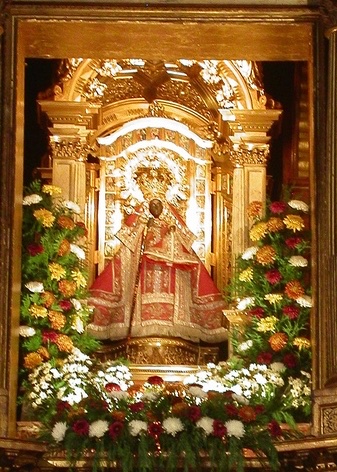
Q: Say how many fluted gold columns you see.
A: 2